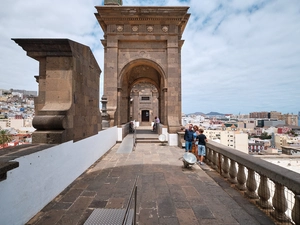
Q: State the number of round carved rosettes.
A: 4